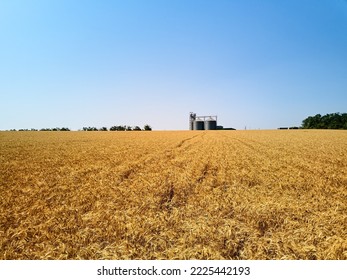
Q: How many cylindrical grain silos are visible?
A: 2